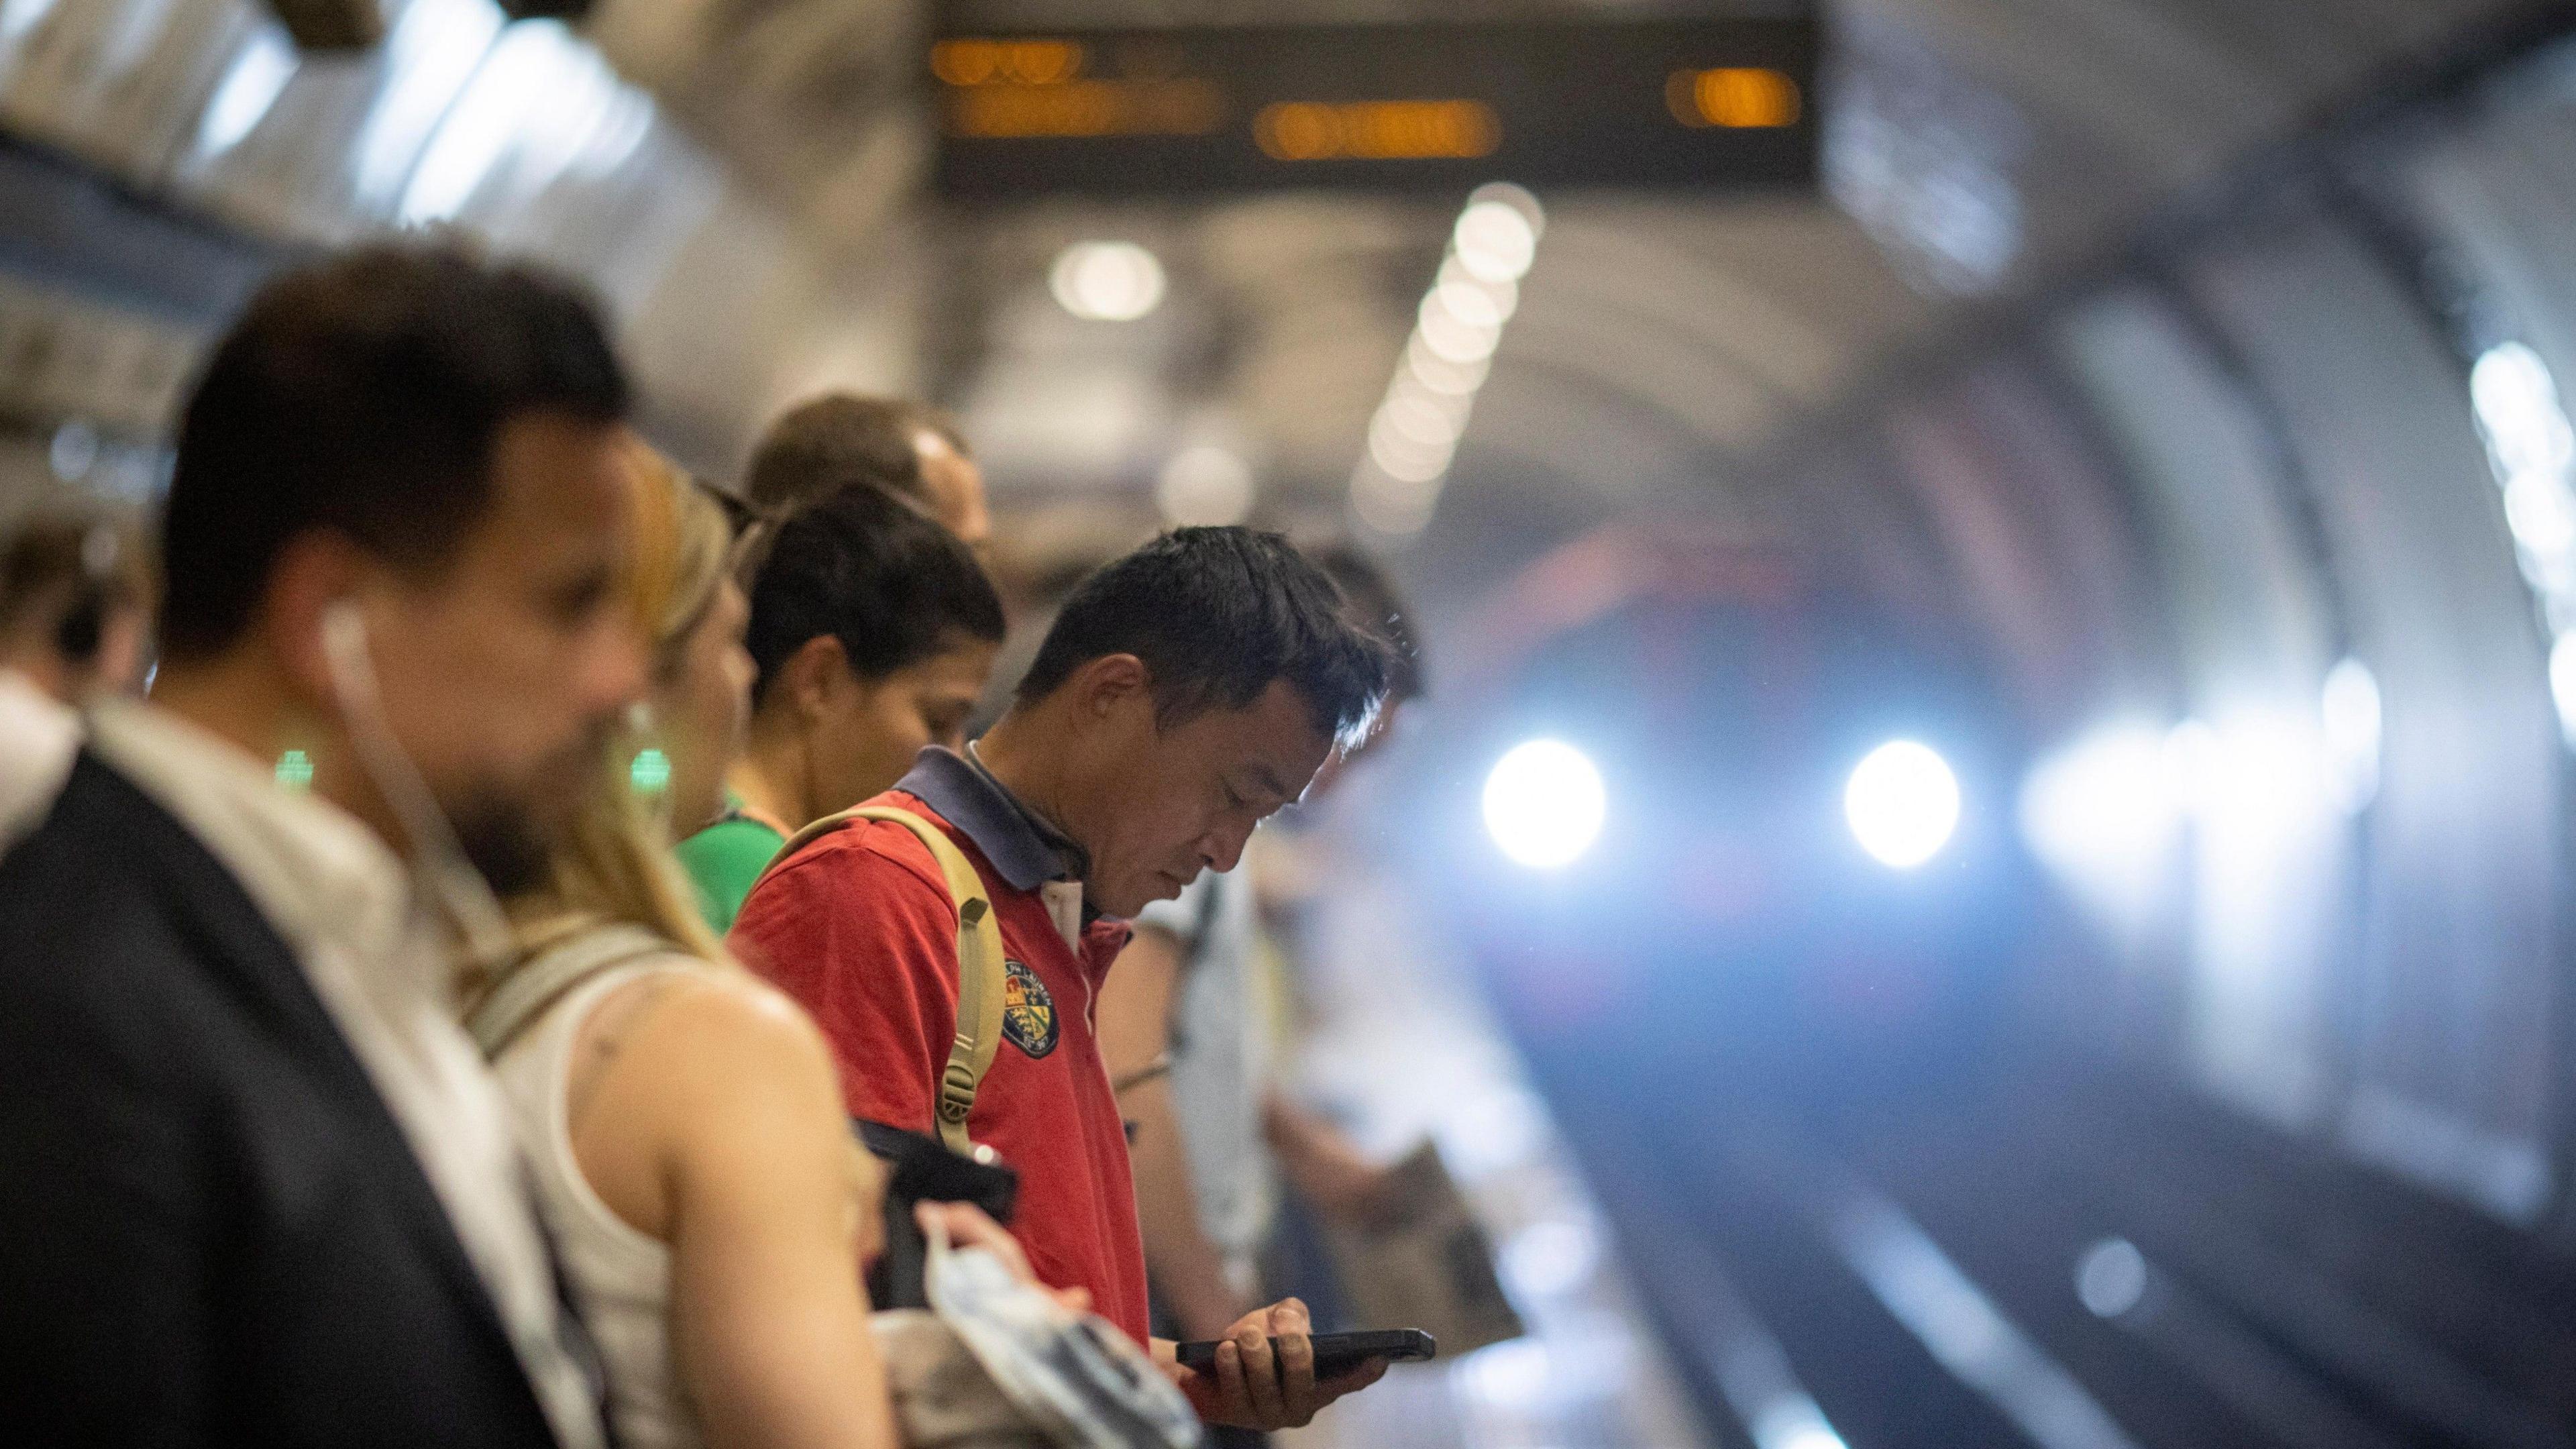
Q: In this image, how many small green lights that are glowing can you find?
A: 2